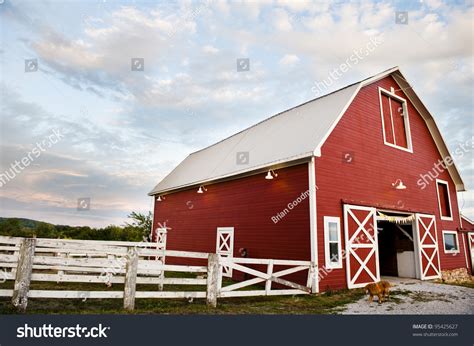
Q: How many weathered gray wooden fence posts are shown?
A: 3